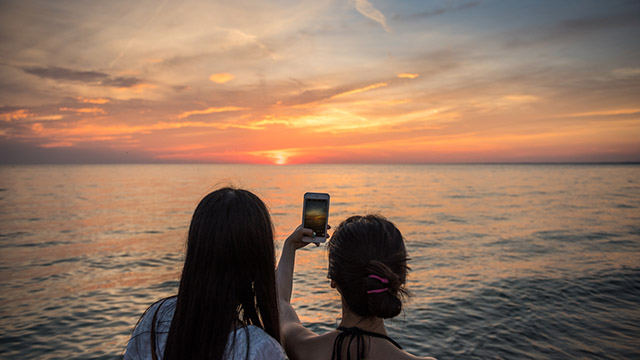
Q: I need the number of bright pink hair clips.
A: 2